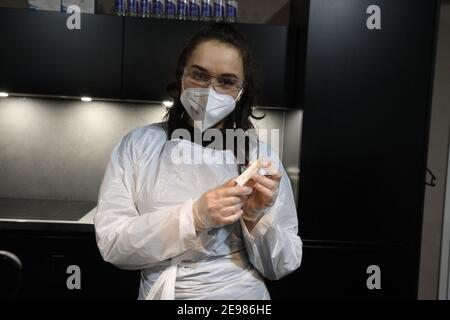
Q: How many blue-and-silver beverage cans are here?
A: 10